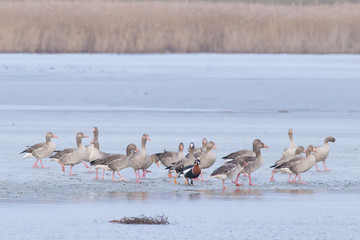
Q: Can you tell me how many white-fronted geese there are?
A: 1